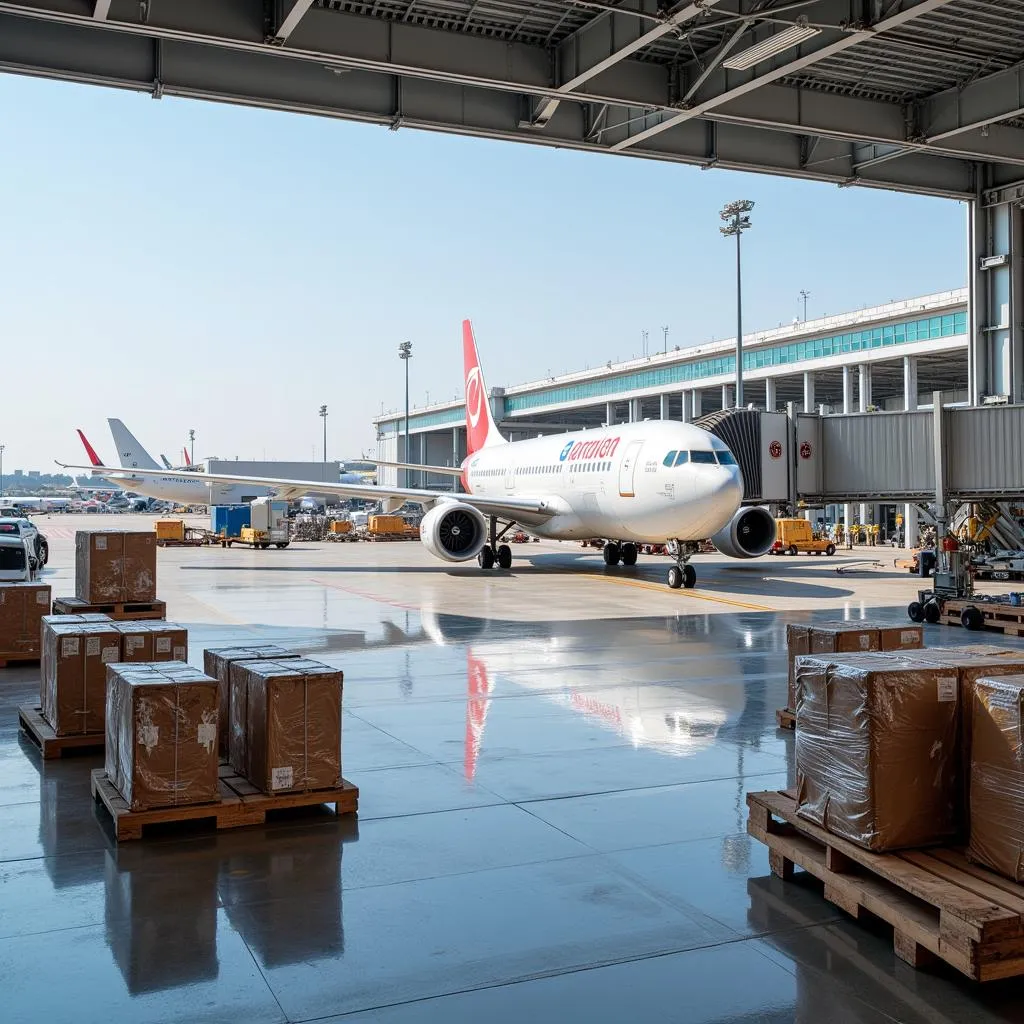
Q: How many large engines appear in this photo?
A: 2